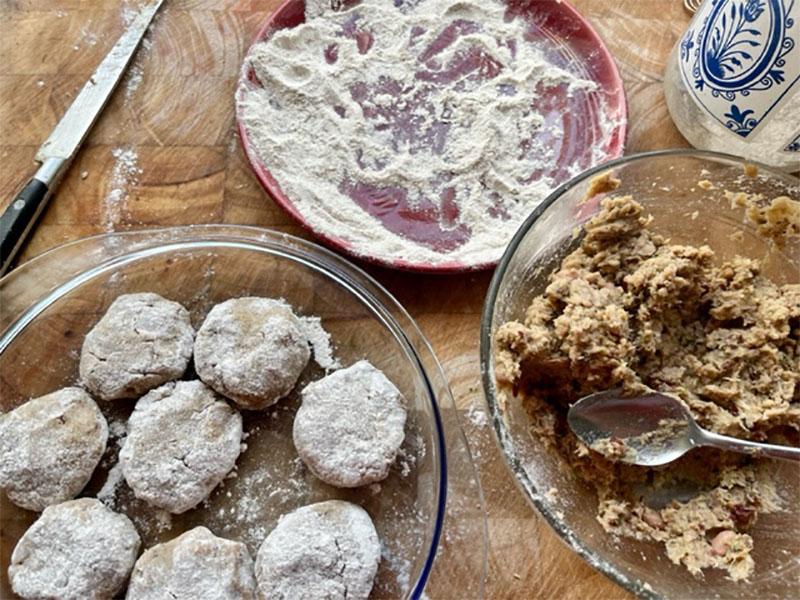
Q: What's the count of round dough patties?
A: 8